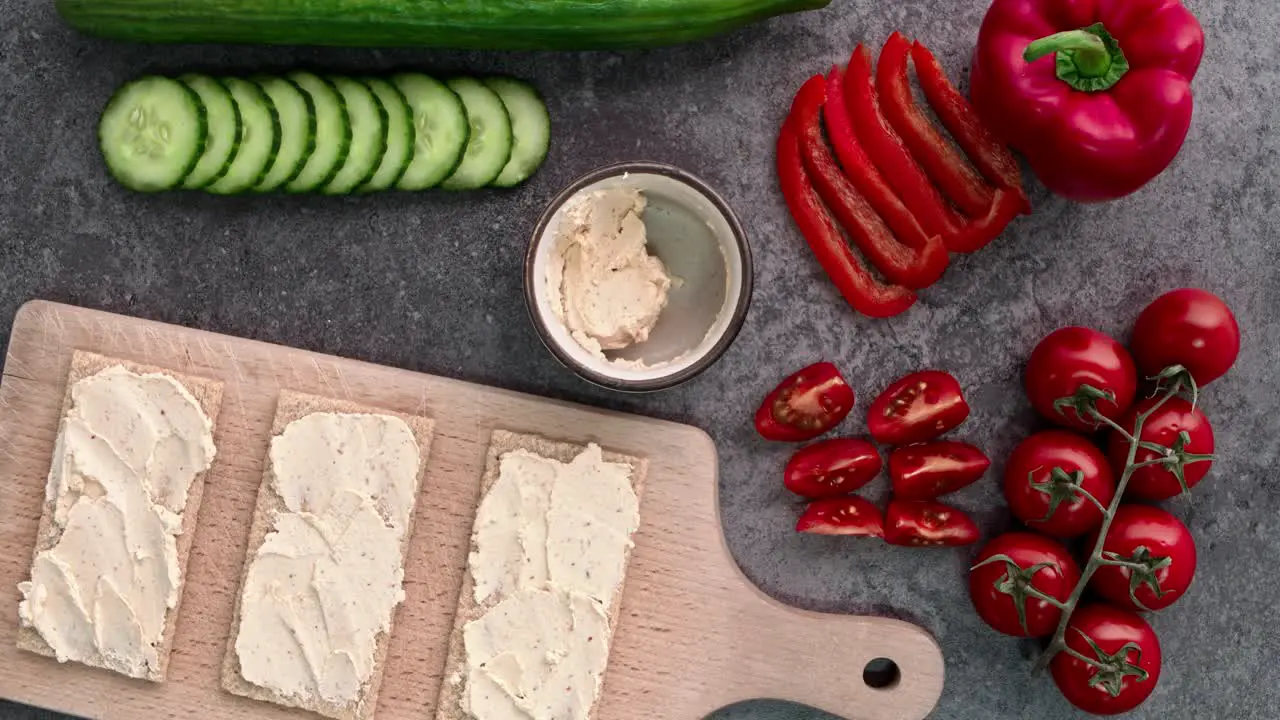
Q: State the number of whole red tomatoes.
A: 7